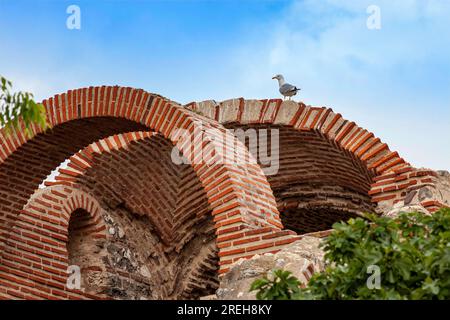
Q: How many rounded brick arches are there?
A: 4